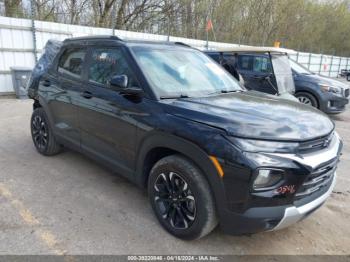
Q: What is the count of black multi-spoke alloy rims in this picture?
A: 2